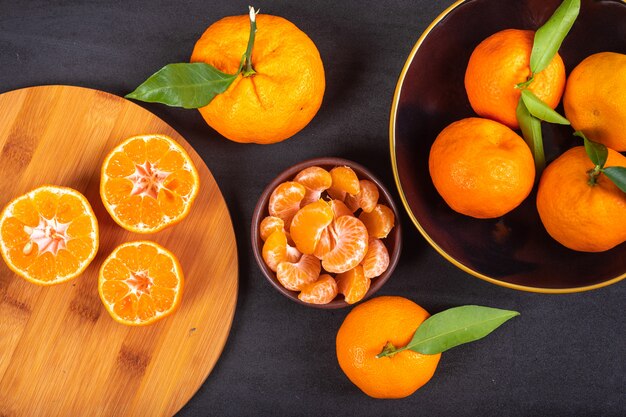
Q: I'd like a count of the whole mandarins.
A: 6